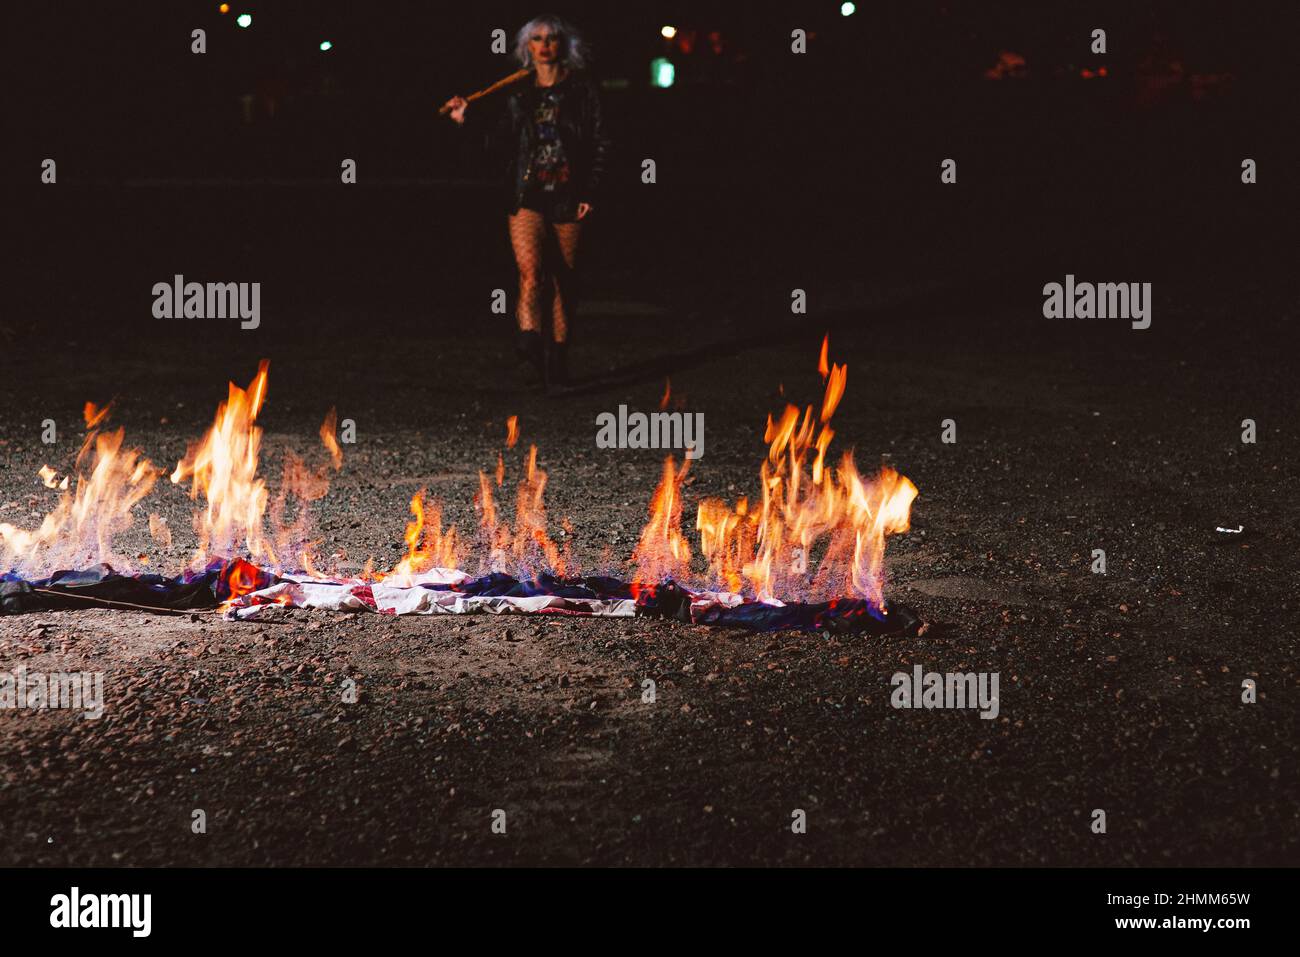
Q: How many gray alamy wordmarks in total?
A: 5